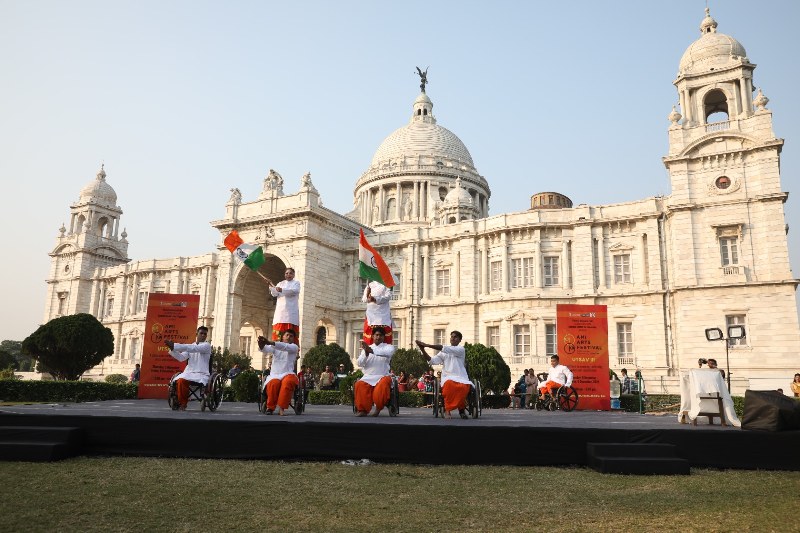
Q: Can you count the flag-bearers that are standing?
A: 2